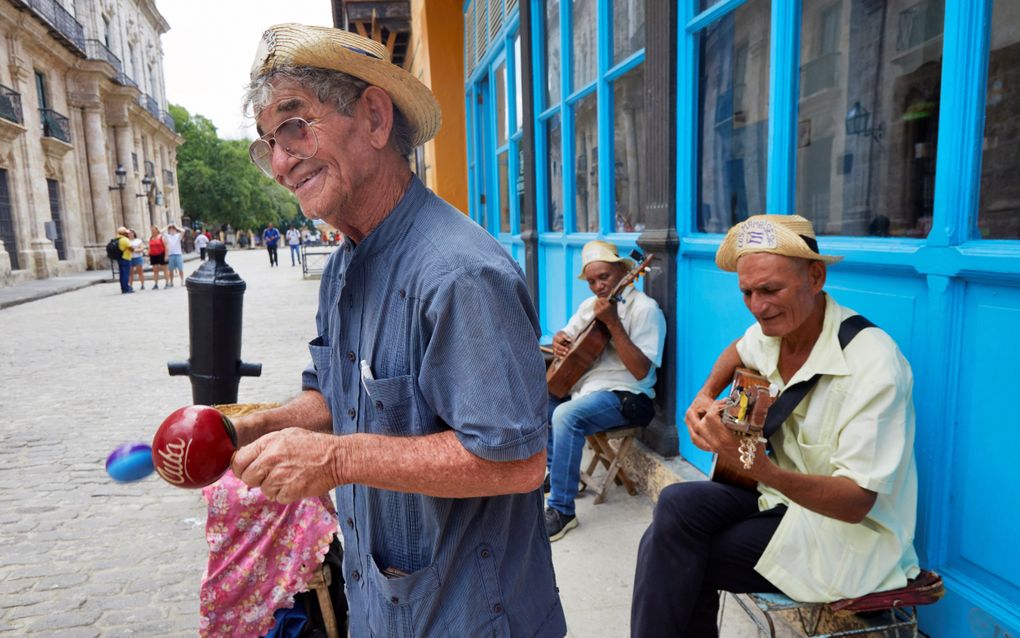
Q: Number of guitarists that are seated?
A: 2